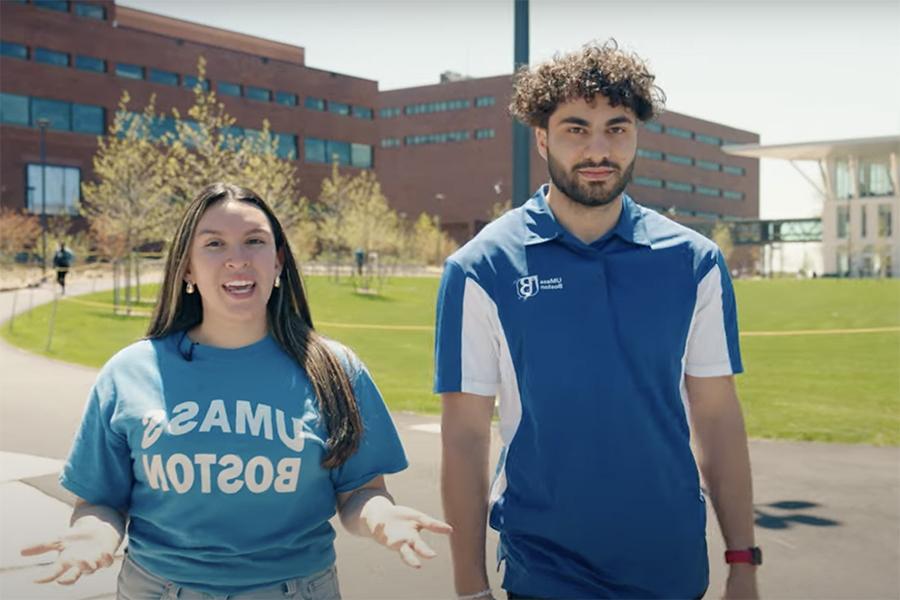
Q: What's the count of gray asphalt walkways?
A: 1